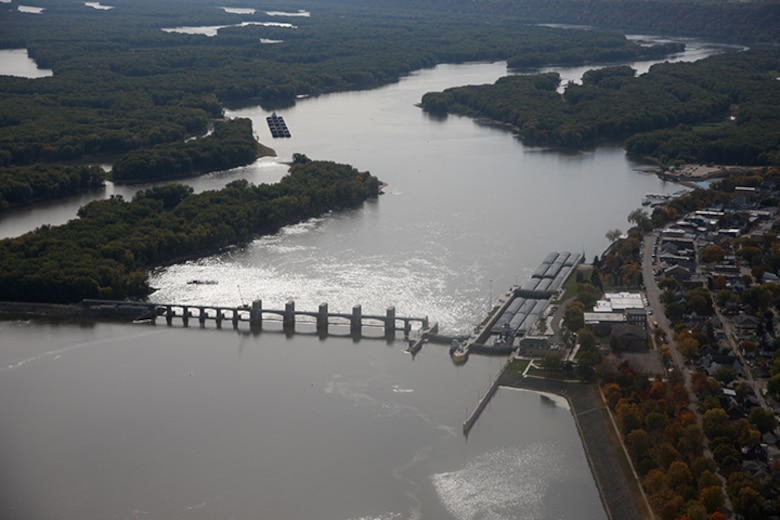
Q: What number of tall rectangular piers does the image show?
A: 5